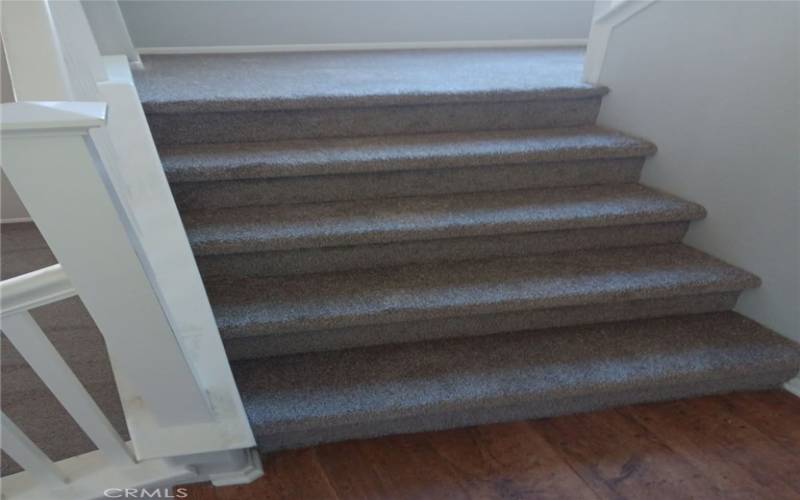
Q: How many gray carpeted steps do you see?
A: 5